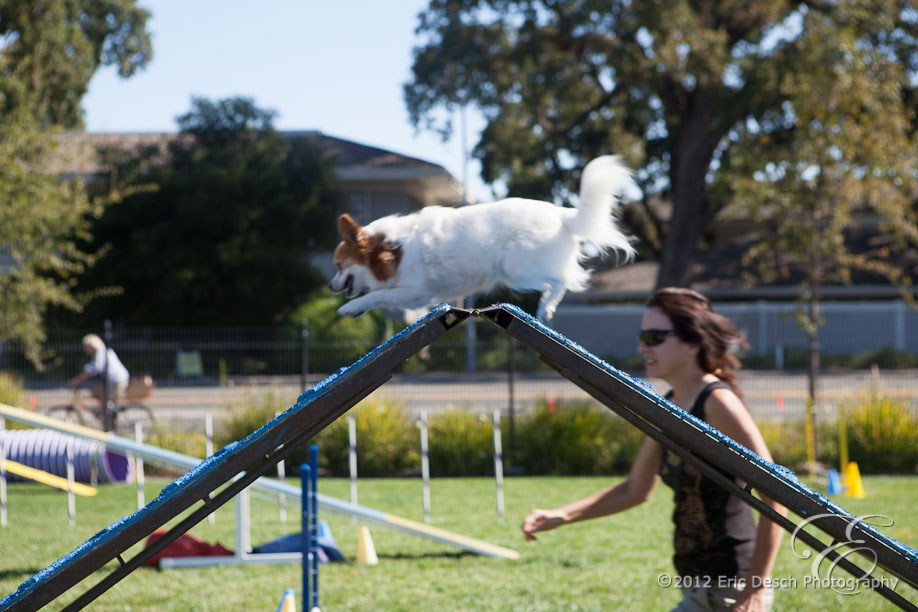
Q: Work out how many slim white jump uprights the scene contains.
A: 8